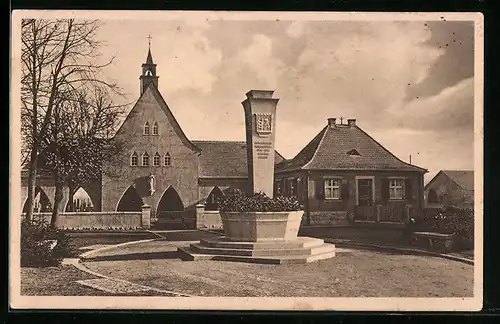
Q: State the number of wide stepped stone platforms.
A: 1